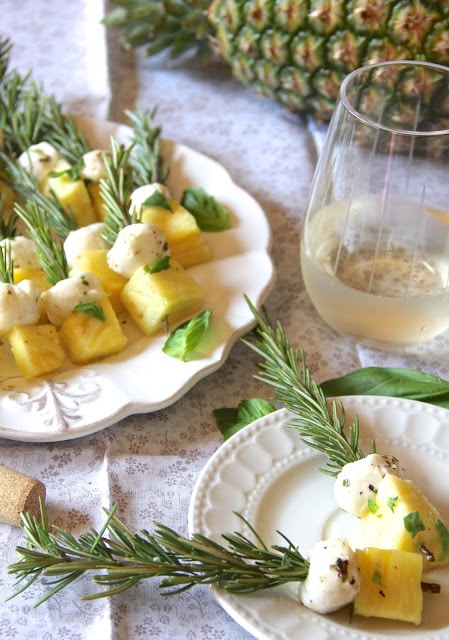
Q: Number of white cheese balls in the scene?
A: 10